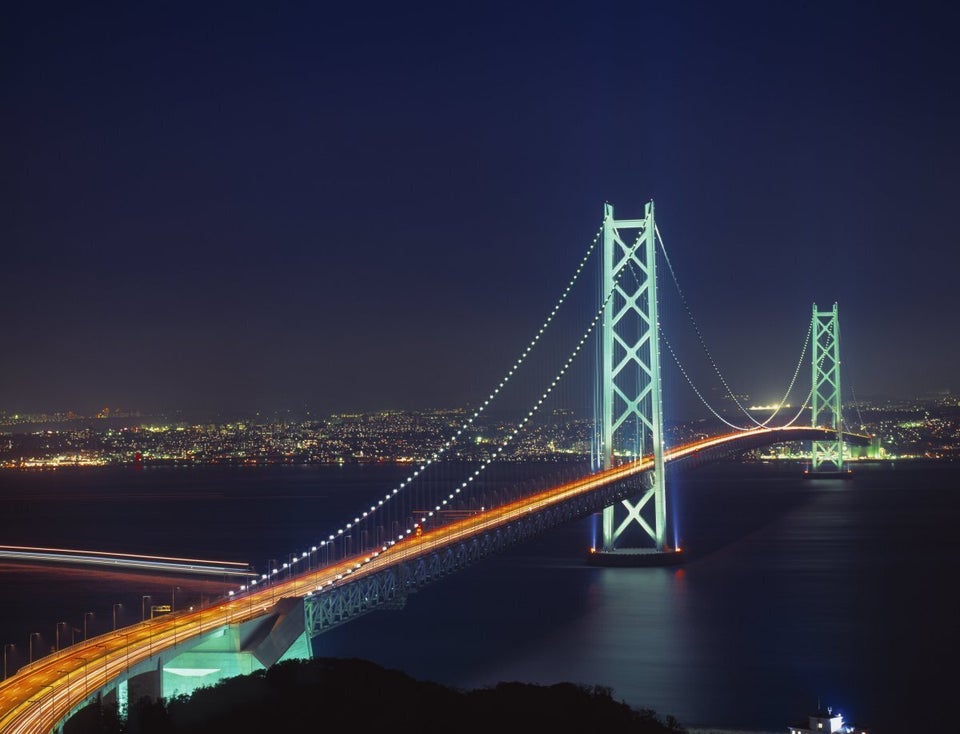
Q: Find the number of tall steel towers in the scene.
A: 2